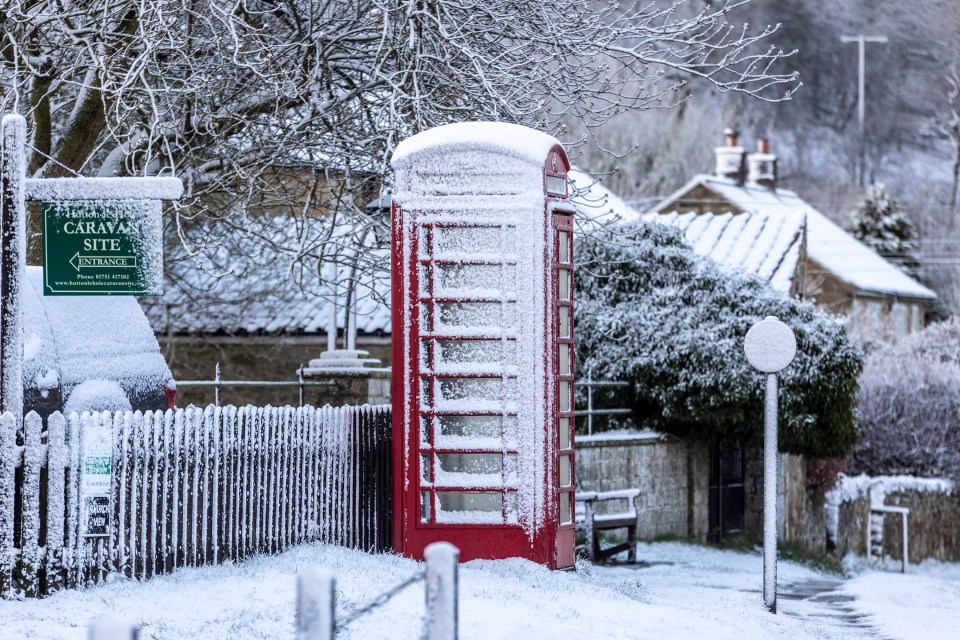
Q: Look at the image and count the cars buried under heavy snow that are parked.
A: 1